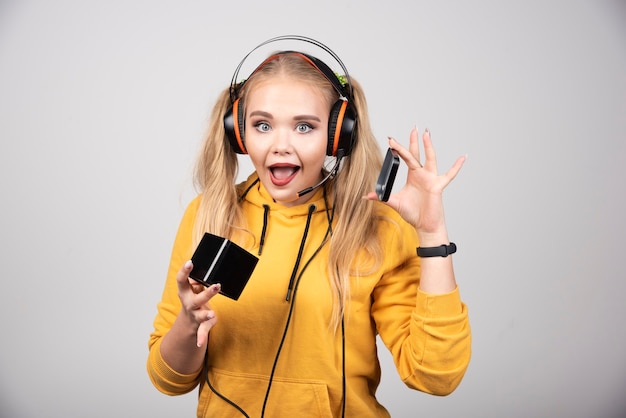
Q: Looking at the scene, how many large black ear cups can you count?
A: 2